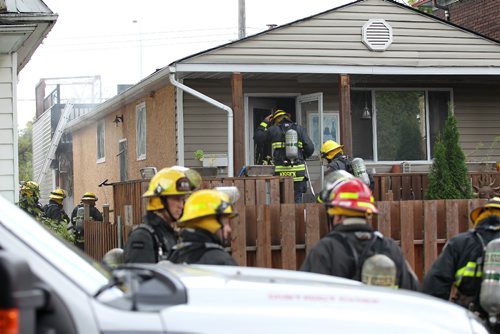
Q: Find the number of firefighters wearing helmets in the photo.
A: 9